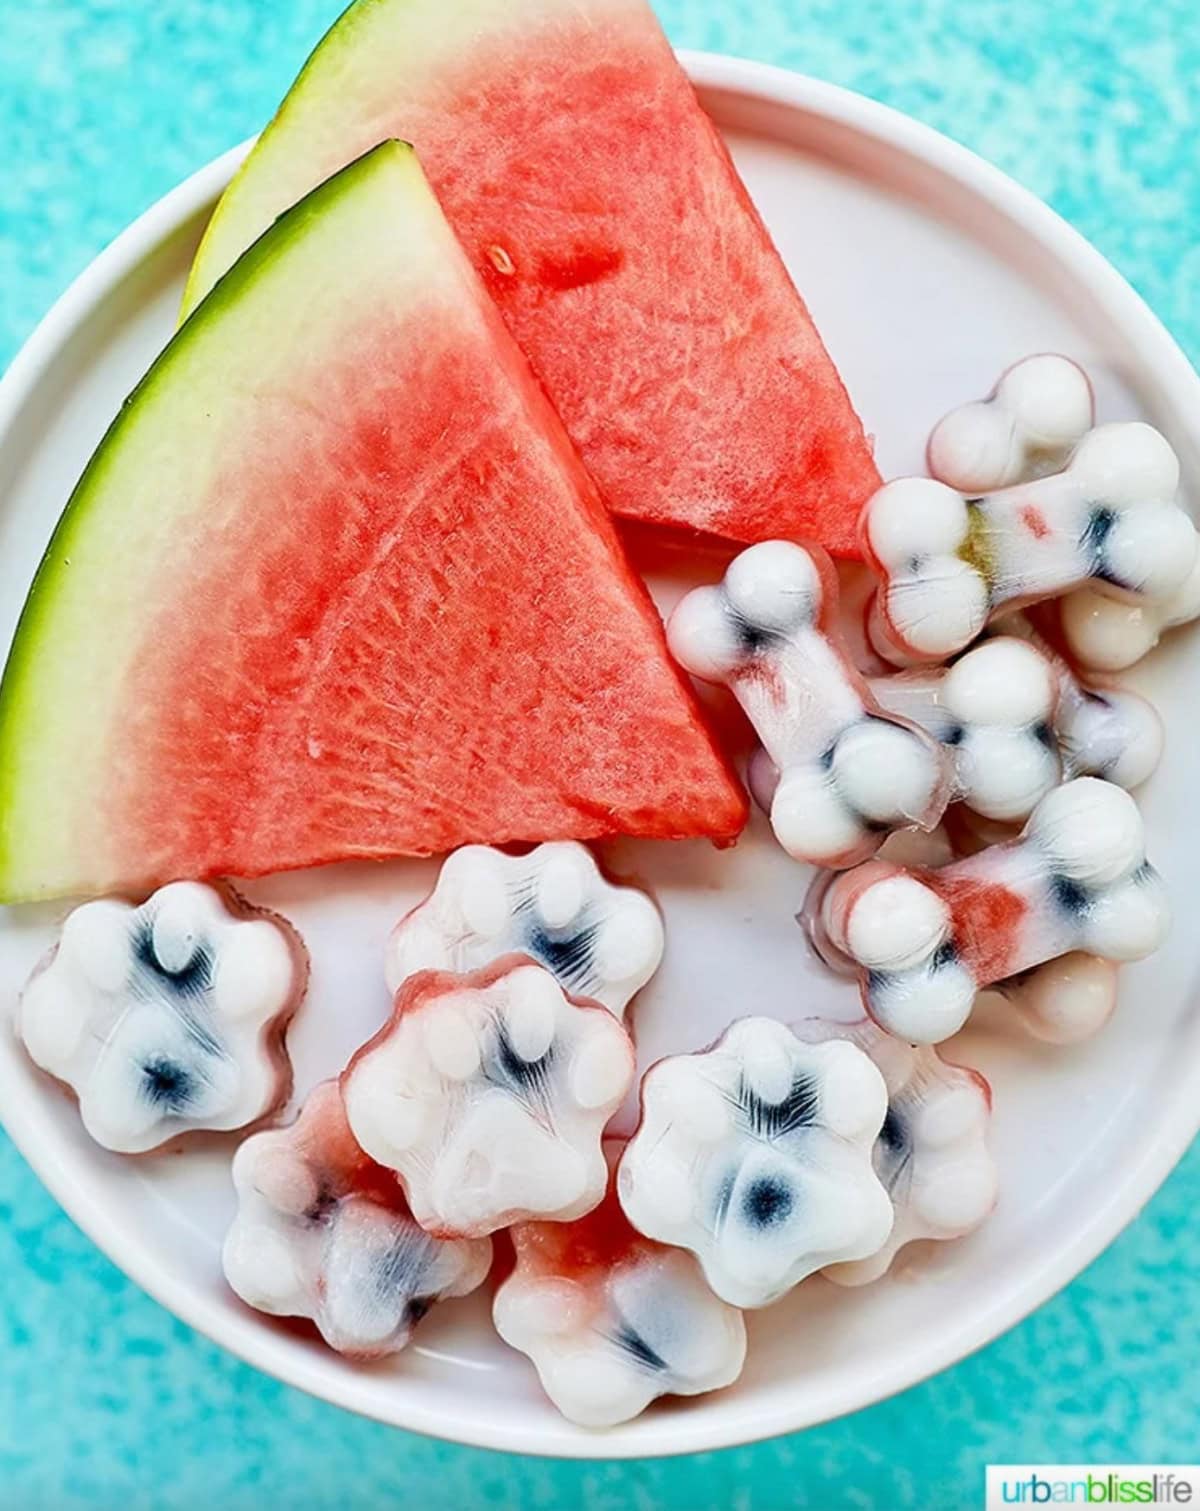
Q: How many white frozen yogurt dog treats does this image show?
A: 14